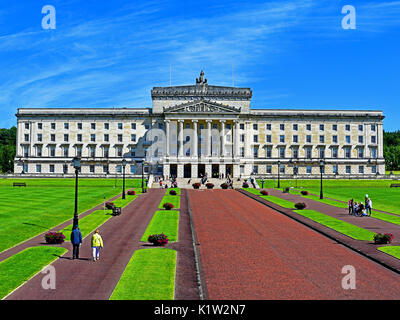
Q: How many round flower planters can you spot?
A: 13